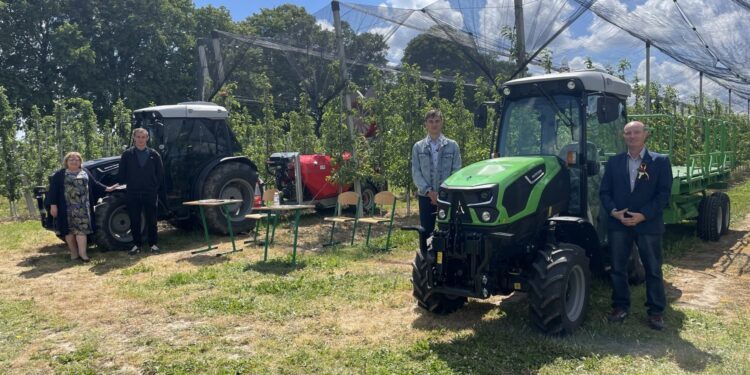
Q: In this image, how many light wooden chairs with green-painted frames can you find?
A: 3